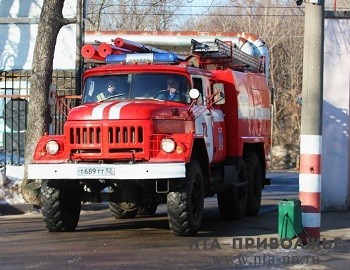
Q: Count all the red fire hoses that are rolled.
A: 3